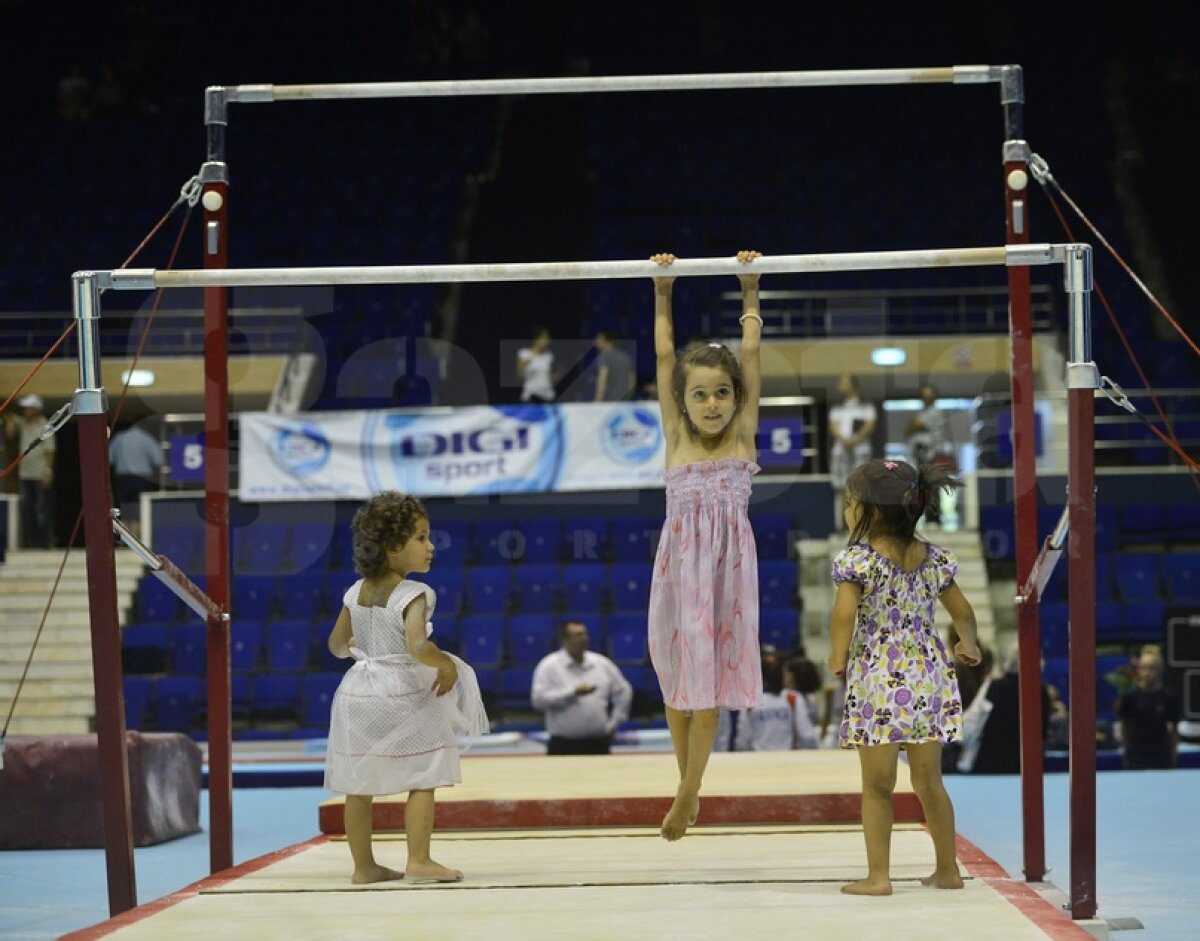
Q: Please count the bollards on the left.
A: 2